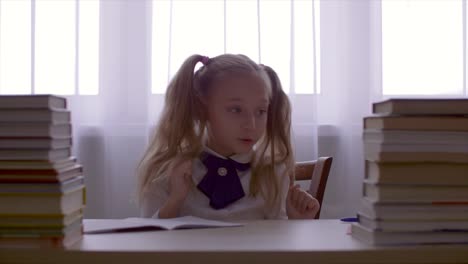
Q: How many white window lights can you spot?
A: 3